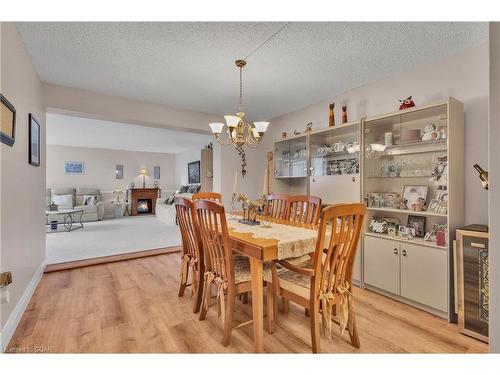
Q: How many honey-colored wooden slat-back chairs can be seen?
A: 6